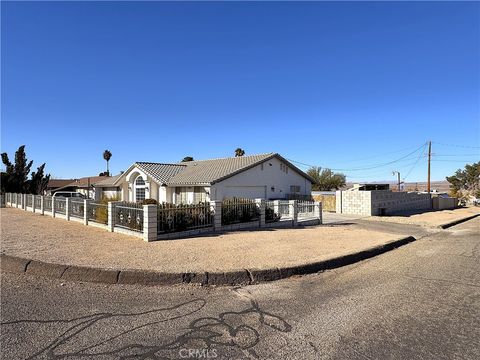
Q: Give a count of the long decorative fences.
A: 1